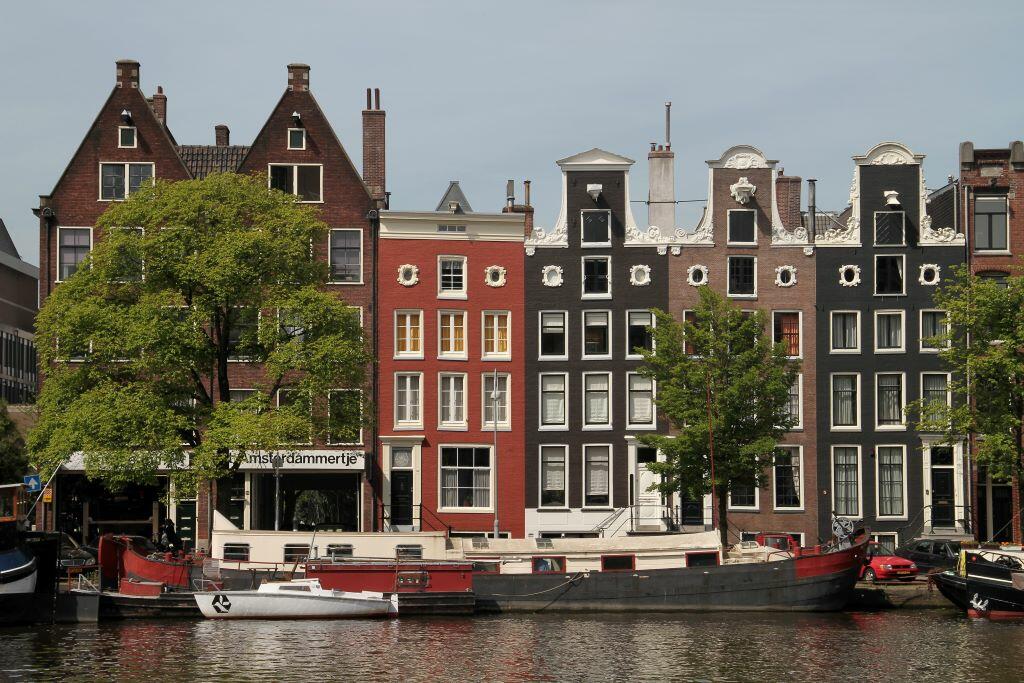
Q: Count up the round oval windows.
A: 8